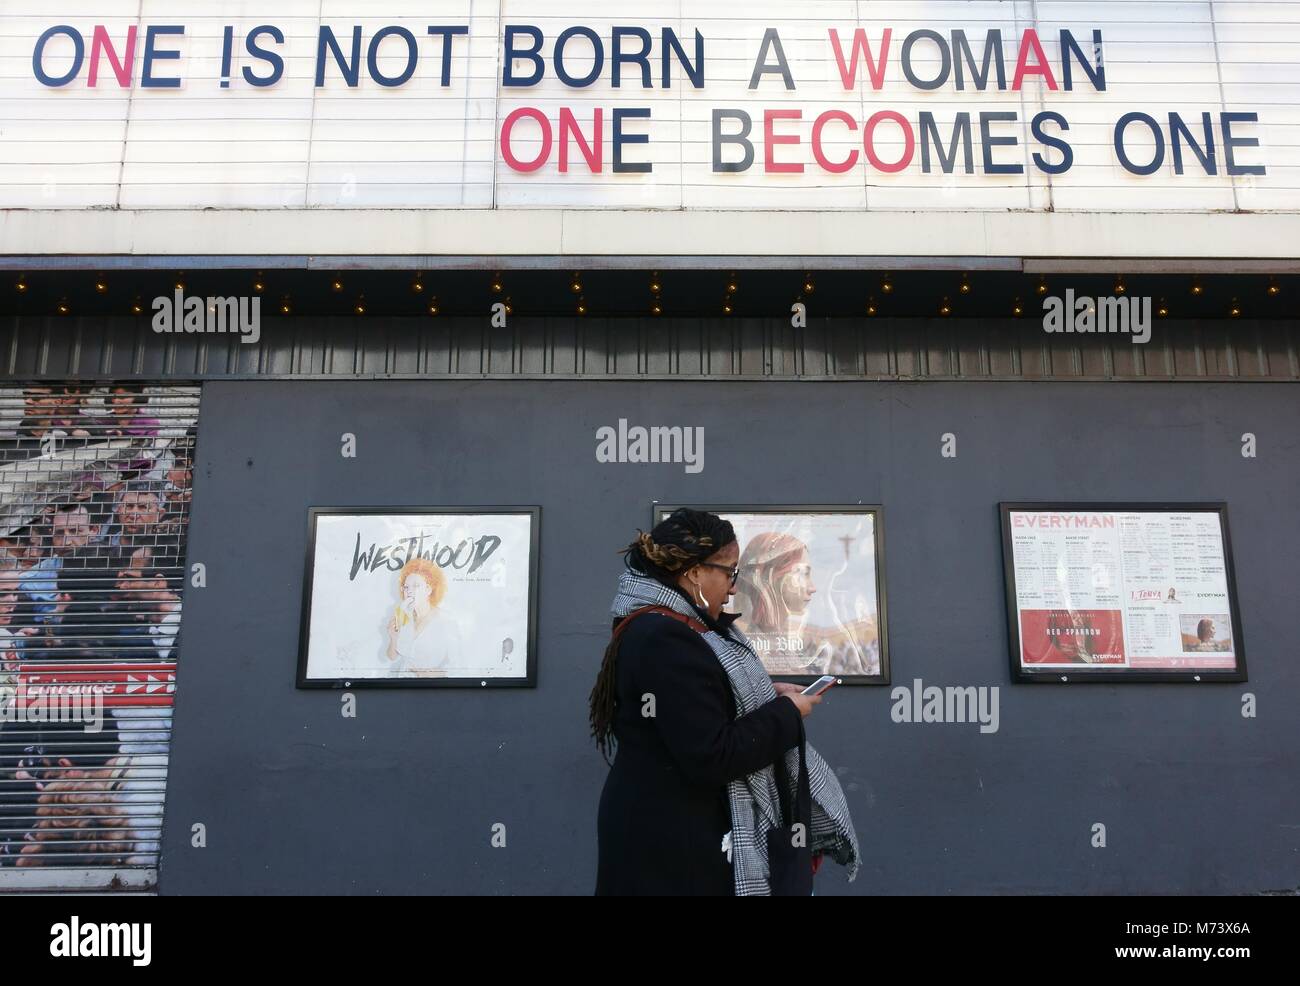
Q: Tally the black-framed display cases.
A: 3